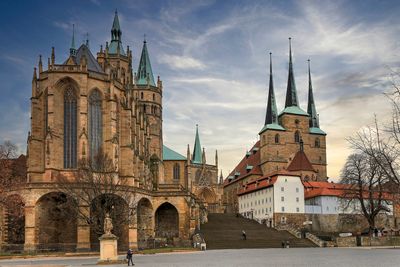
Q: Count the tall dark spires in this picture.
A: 3